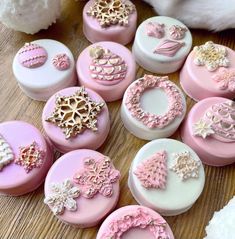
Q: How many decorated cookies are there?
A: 12